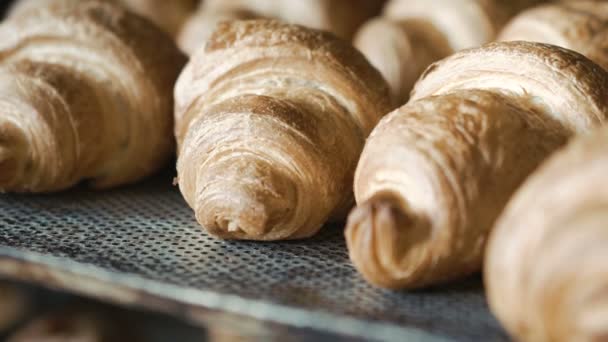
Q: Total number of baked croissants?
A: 8